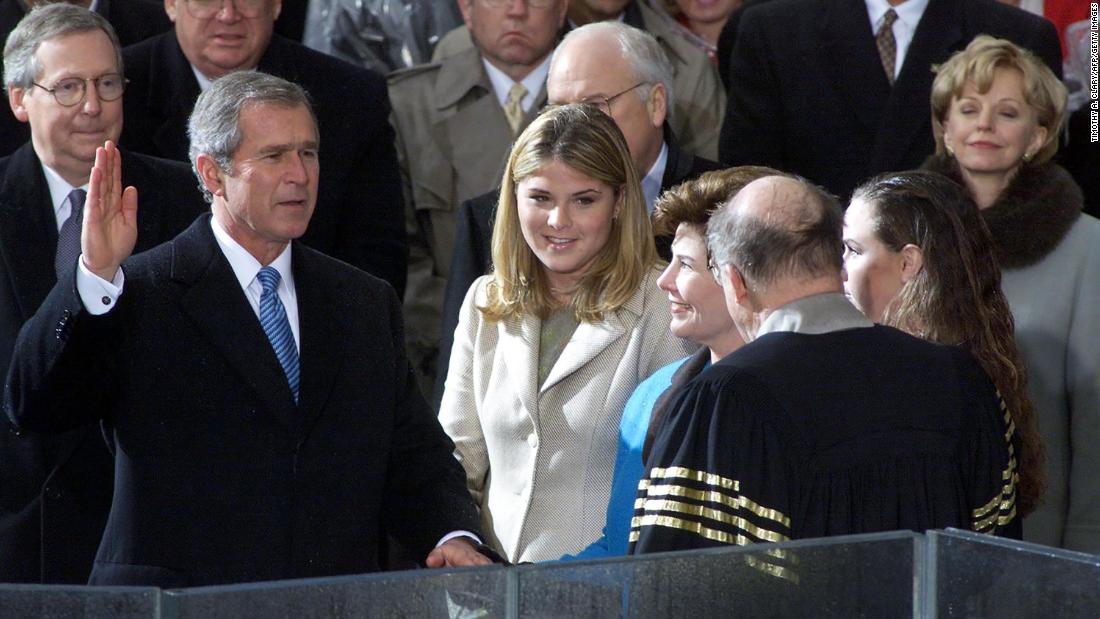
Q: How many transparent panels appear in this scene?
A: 4